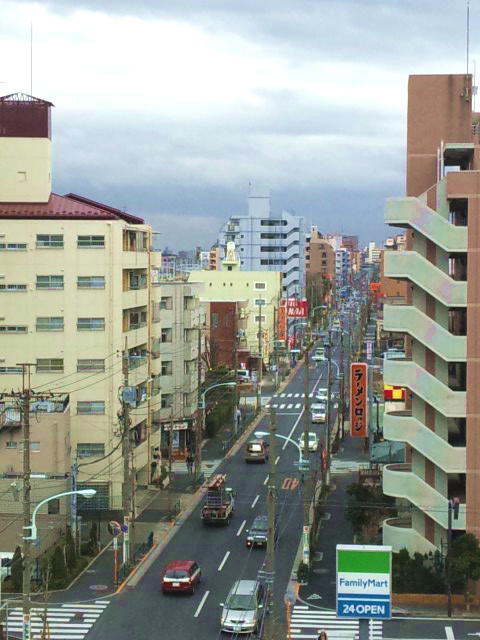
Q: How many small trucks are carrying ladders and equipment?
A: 1